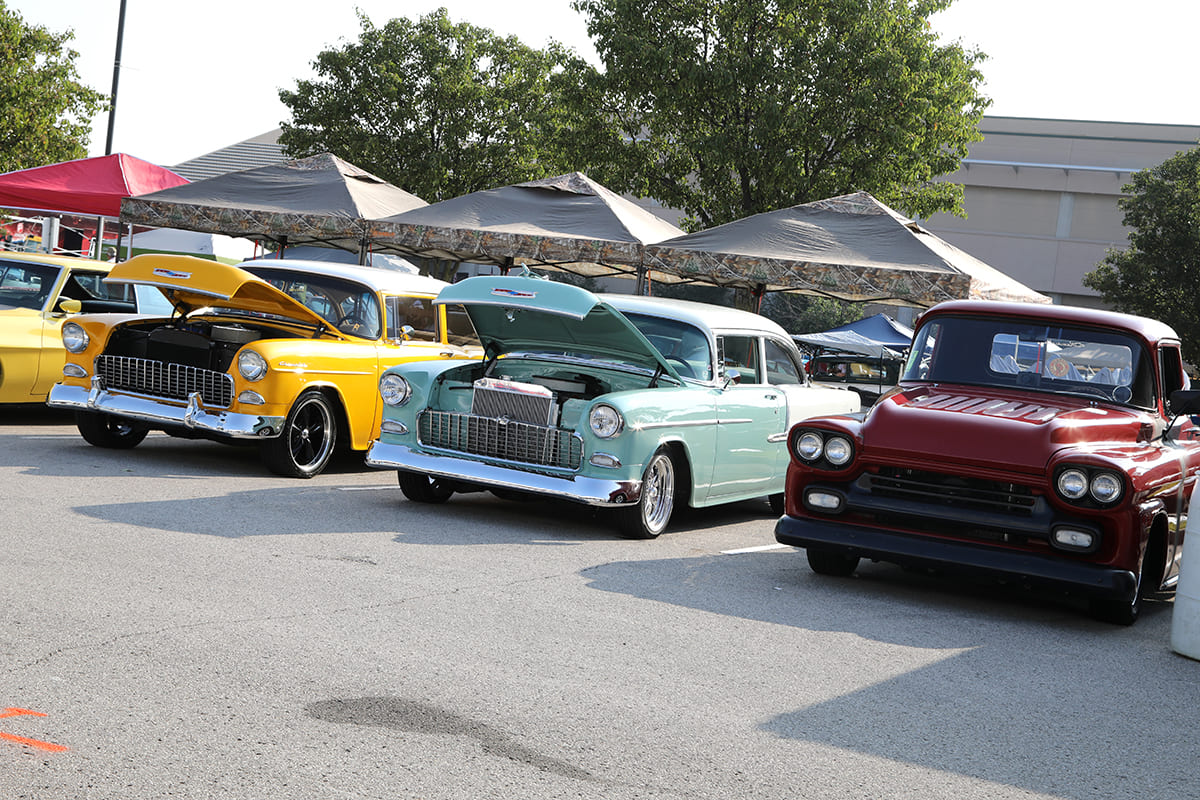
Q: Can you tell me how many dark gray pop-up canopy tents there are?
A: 3